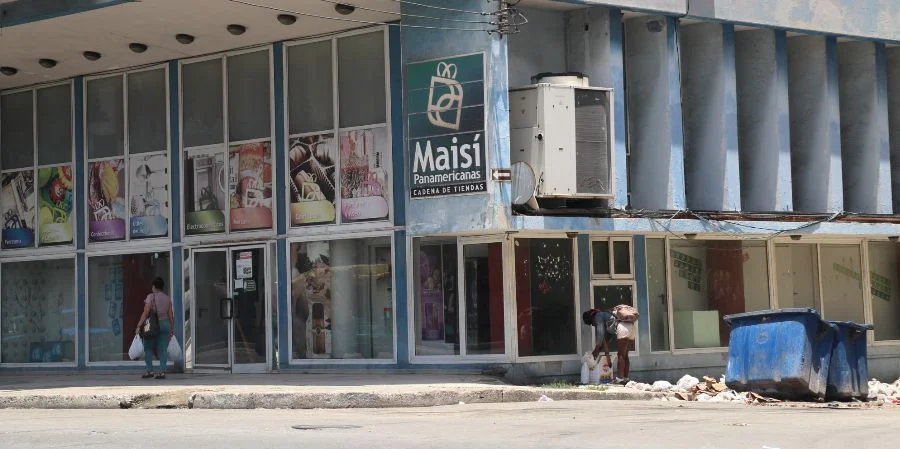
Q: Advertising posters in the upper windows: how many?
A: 8